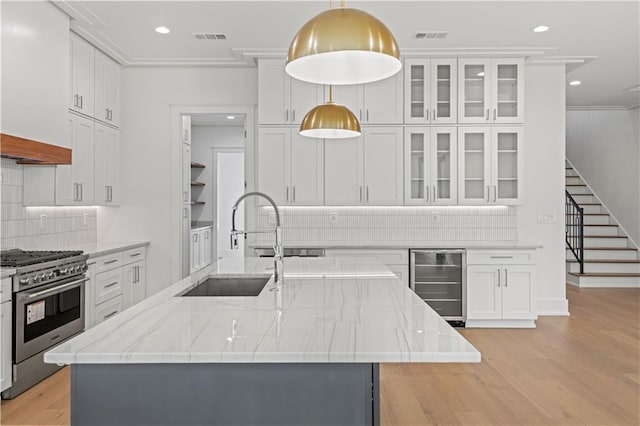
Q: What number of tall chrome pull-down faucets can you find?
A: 1